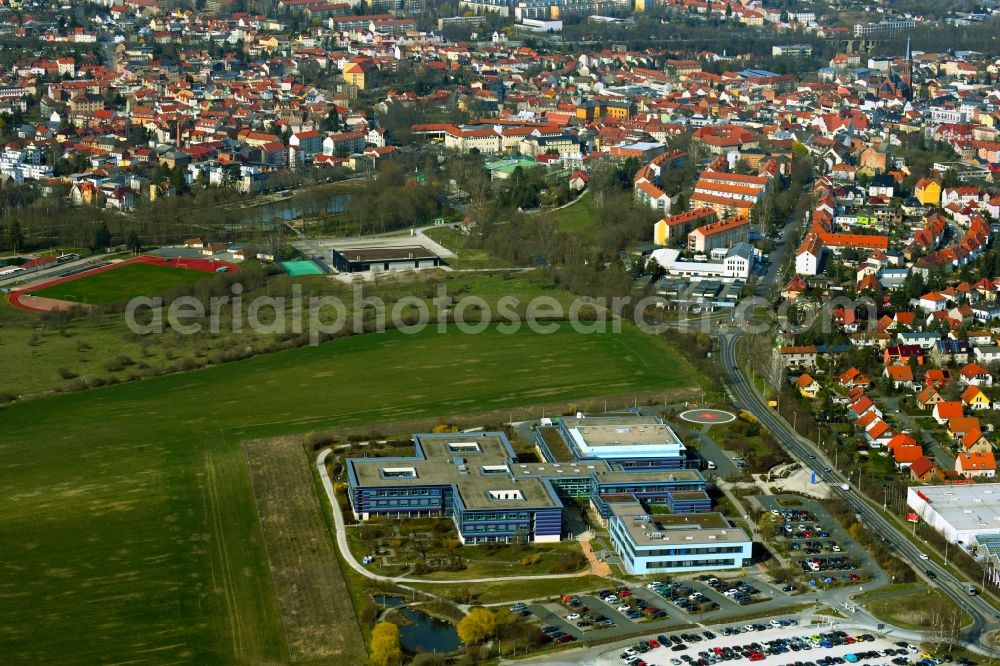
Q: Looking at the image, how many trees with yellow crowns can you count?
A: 2